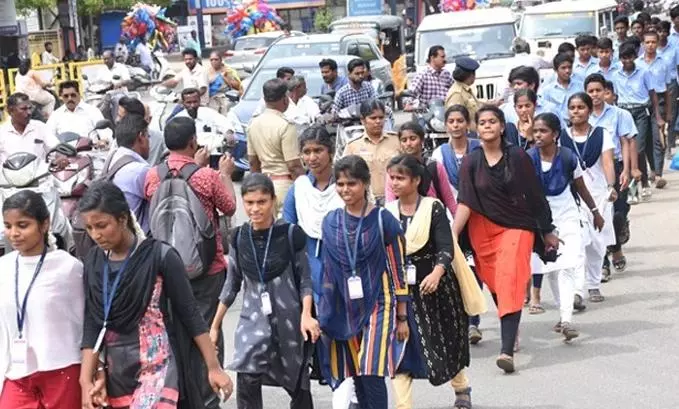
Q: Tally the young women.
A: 12